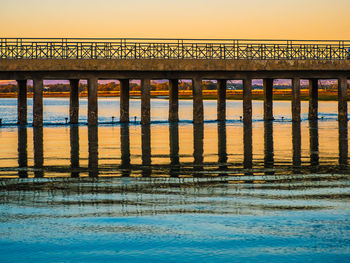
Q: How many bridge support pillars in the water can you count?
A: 14